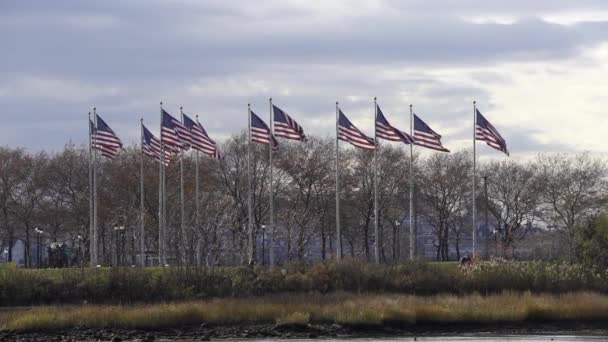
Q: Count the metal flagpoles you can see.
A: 13